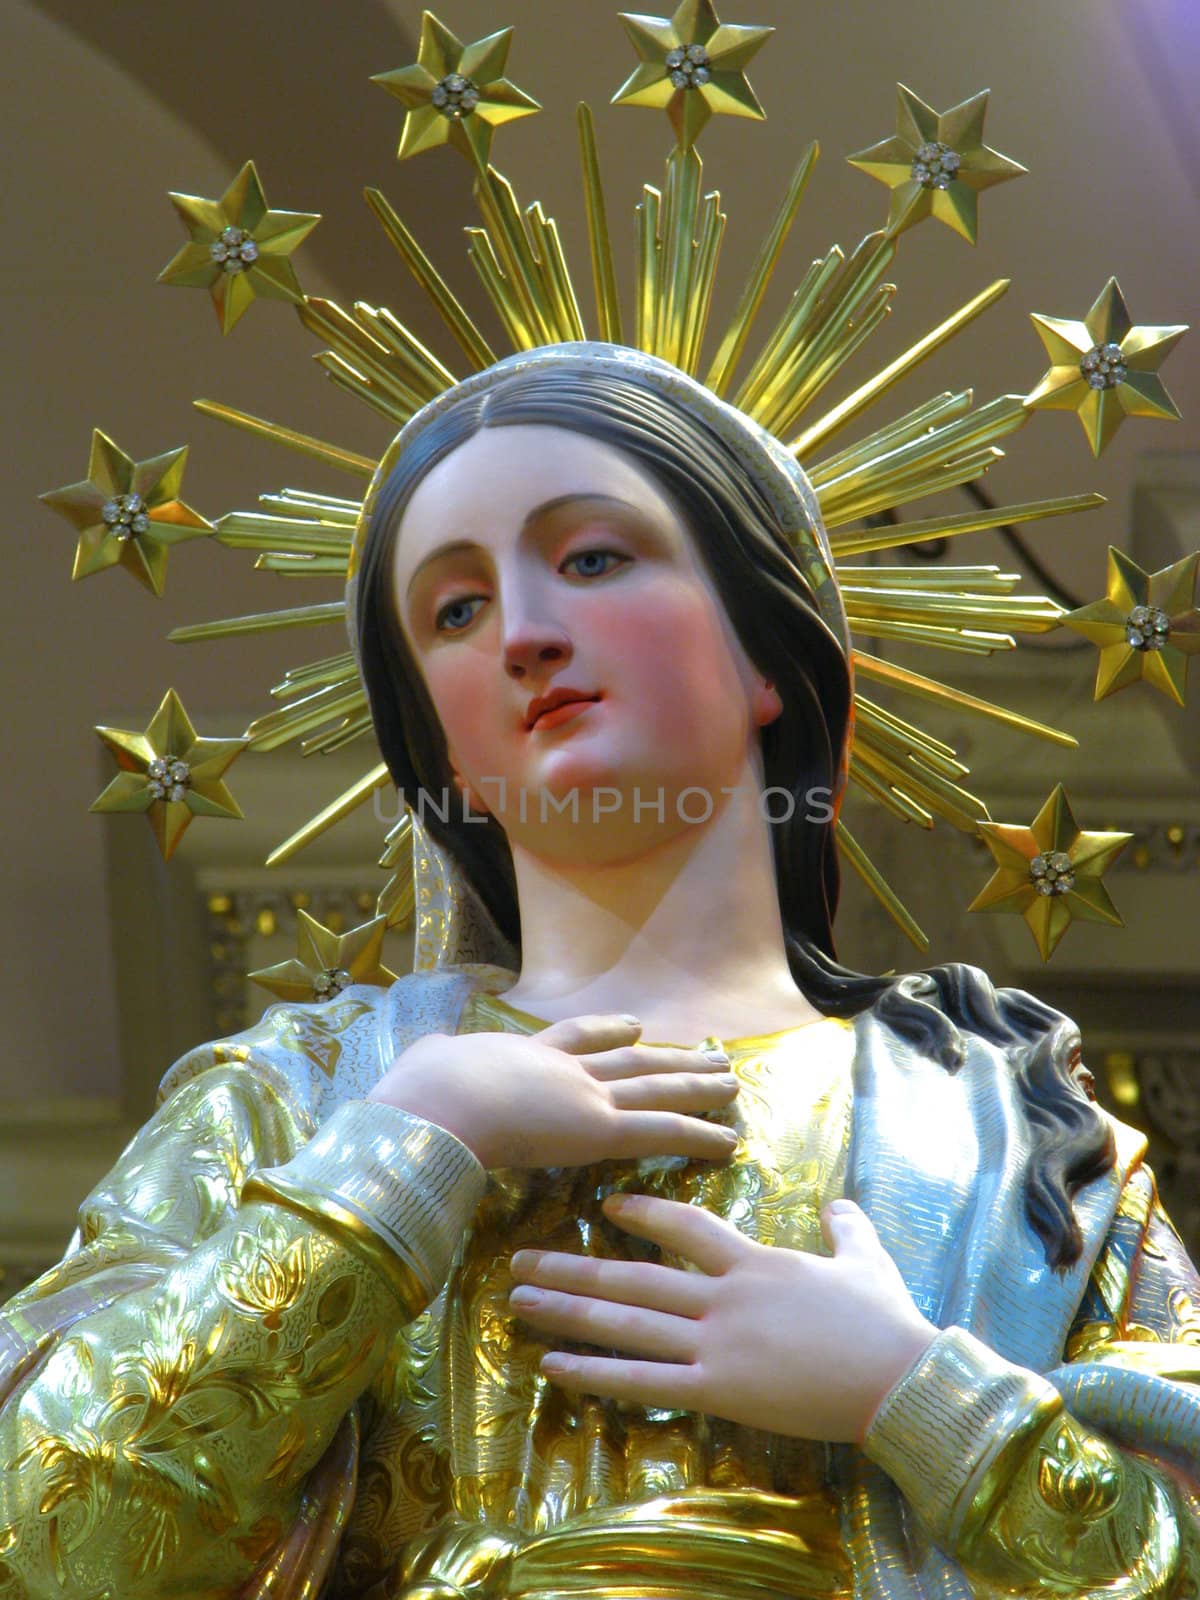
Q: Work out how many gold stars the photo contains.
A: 10